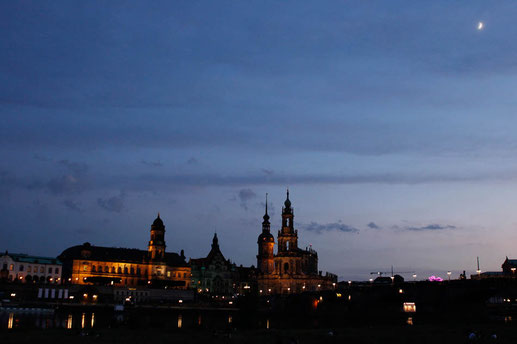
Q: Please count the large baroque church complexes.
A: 1